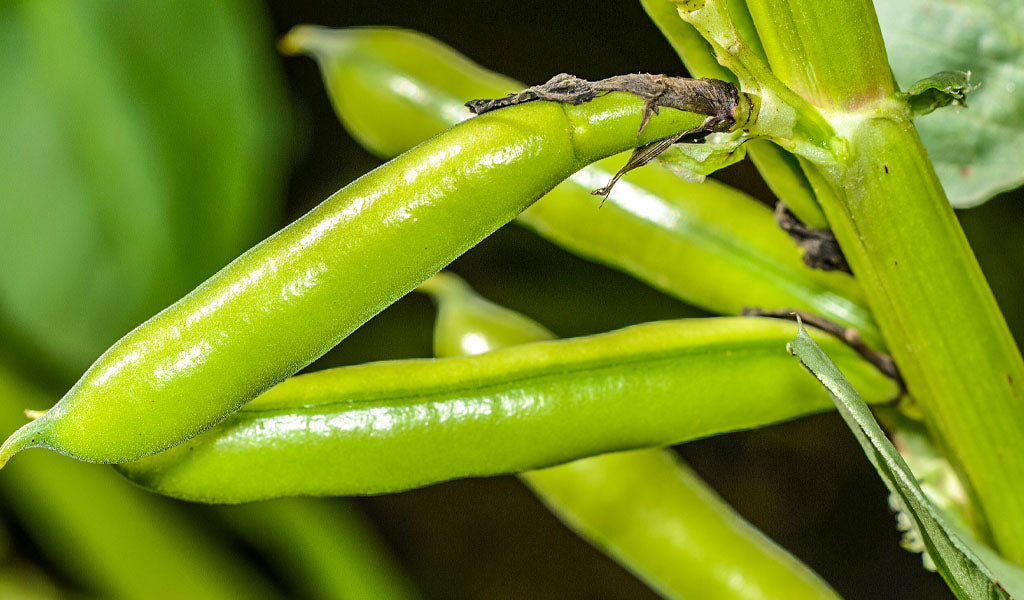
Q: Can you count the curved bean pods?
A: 4